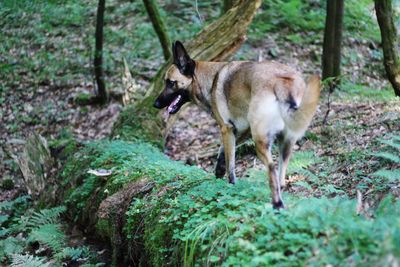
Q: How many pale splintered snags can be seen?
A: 2